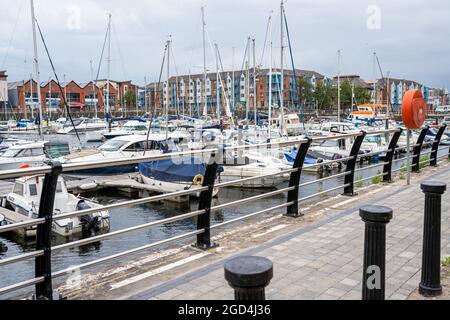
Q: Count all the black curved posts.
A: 7